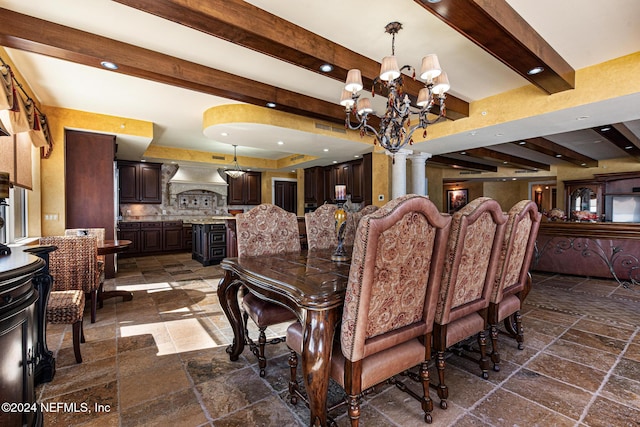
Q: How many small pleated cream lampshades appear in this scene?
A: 7